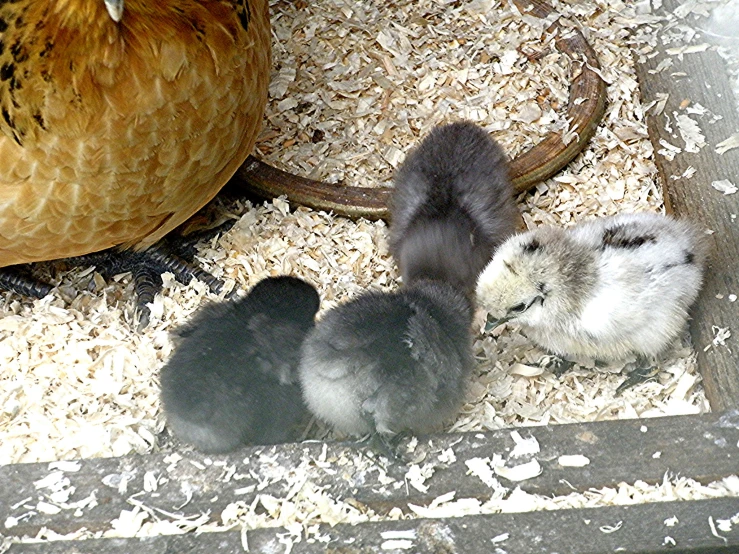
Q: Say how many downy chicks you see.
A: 4